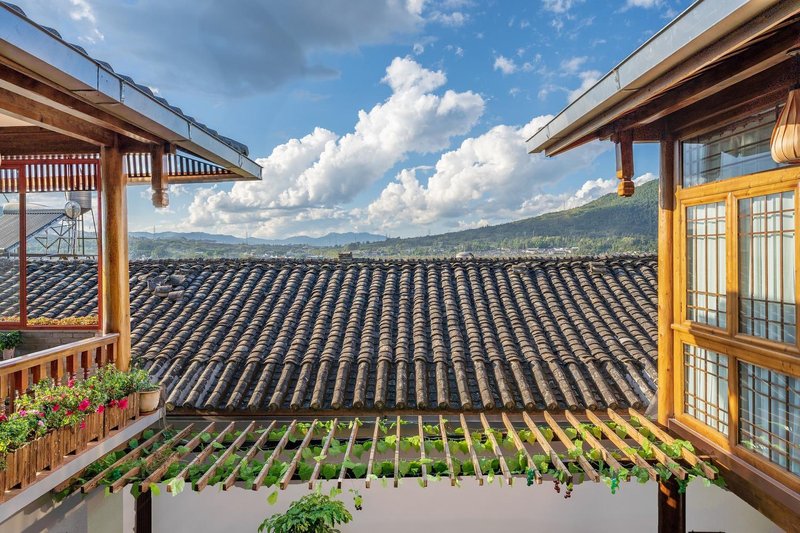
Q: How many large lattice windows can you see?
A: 4